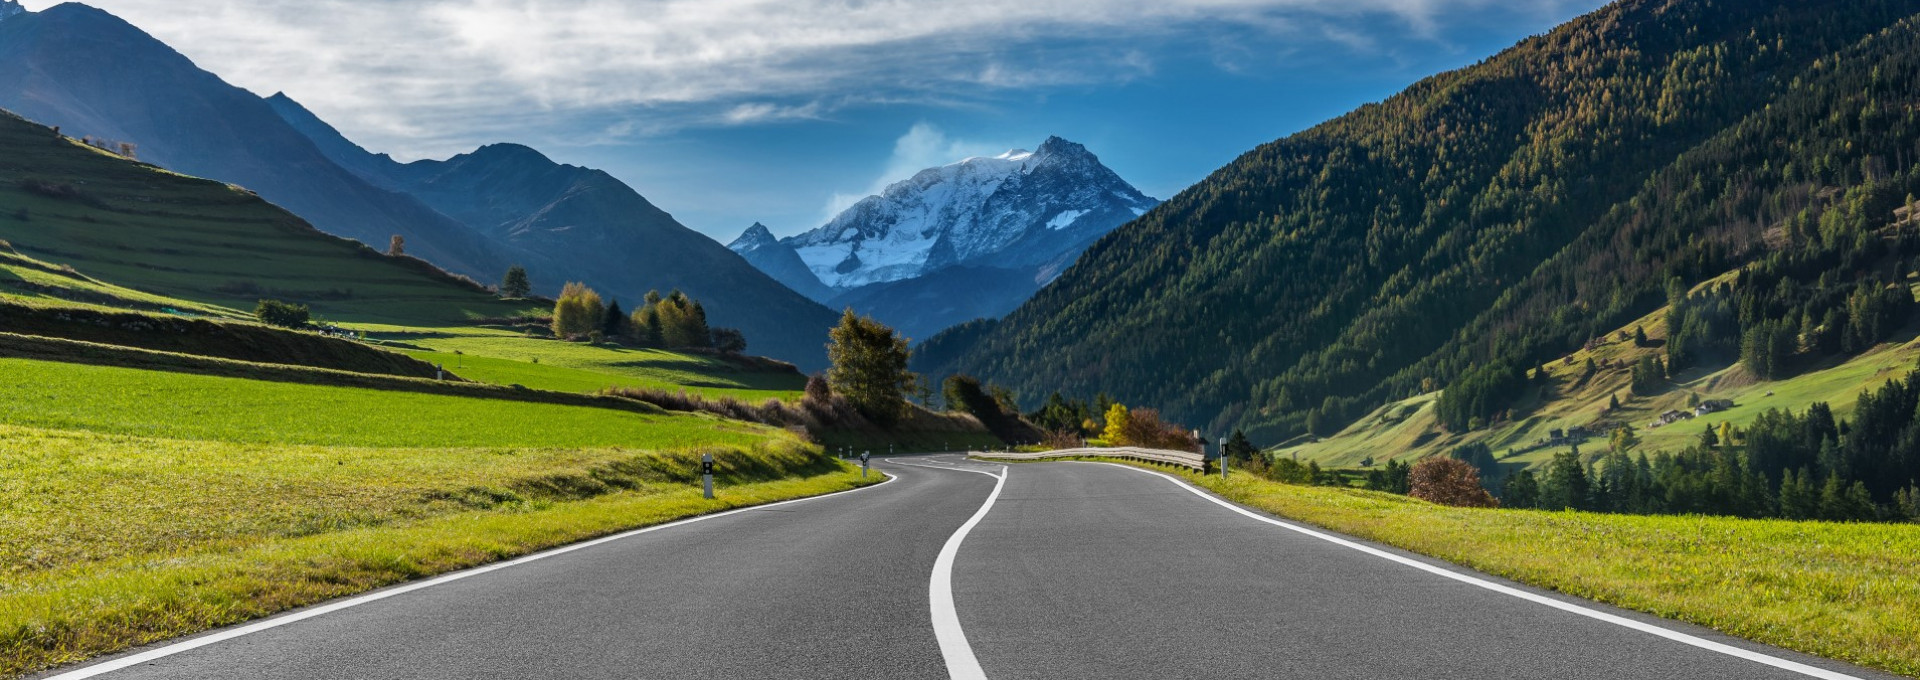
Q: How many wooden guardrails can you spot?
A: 1